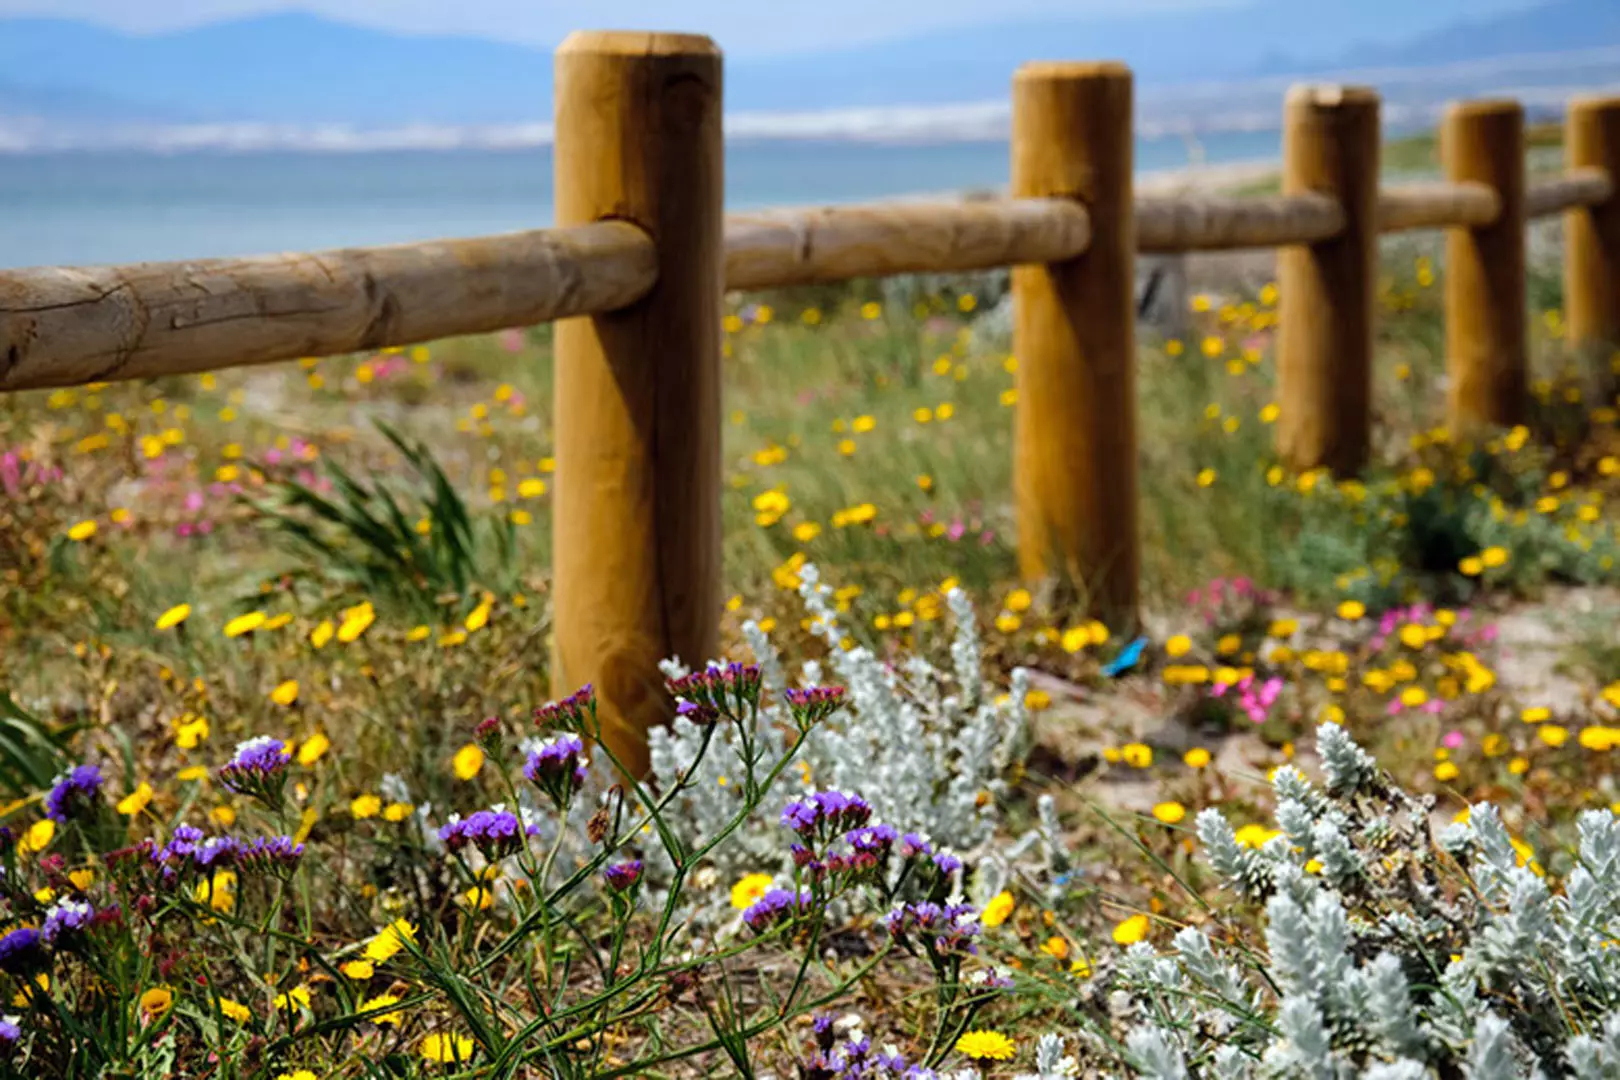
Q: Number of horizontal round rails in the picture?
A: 5